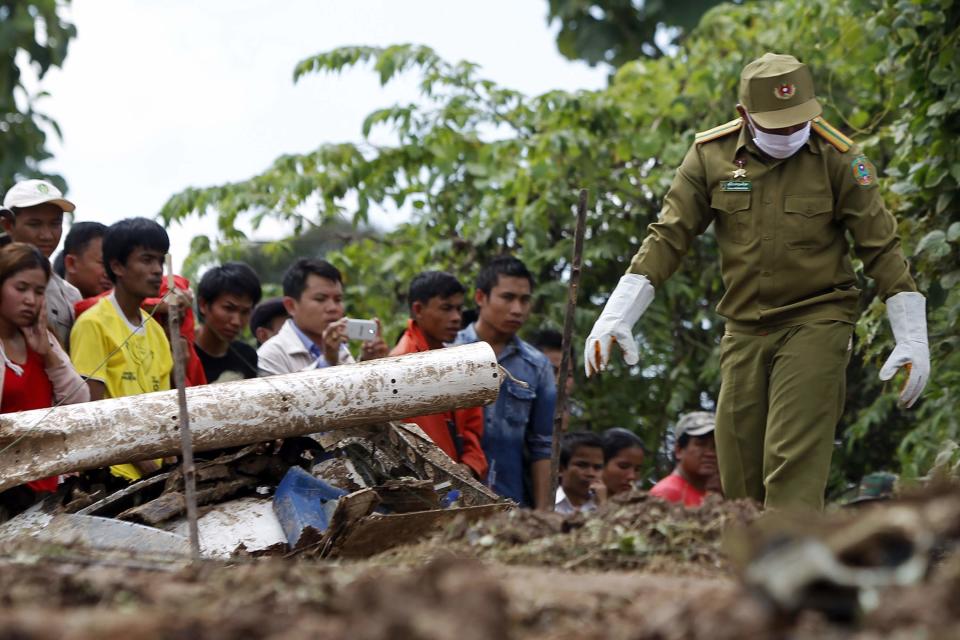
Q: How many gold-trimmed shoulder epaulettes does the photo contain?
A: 2